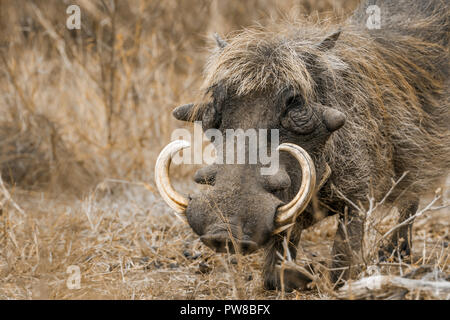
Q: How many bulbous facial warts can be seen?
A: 4